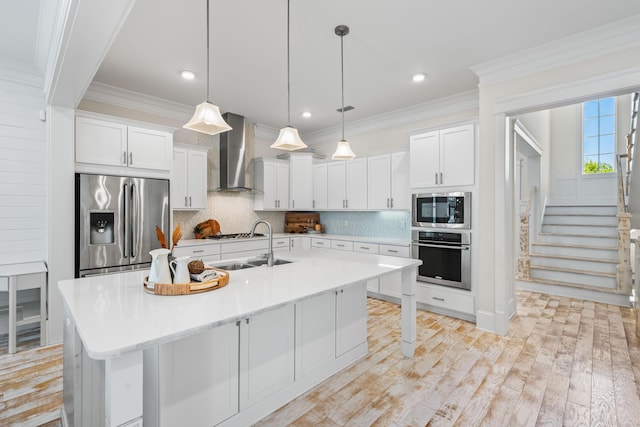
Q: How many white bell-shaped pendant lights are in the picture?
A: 3